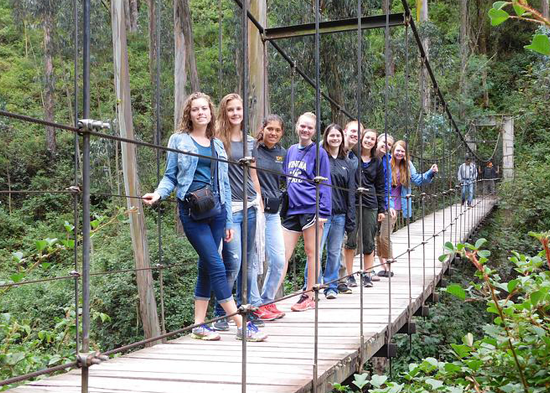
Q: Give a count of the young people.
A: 9